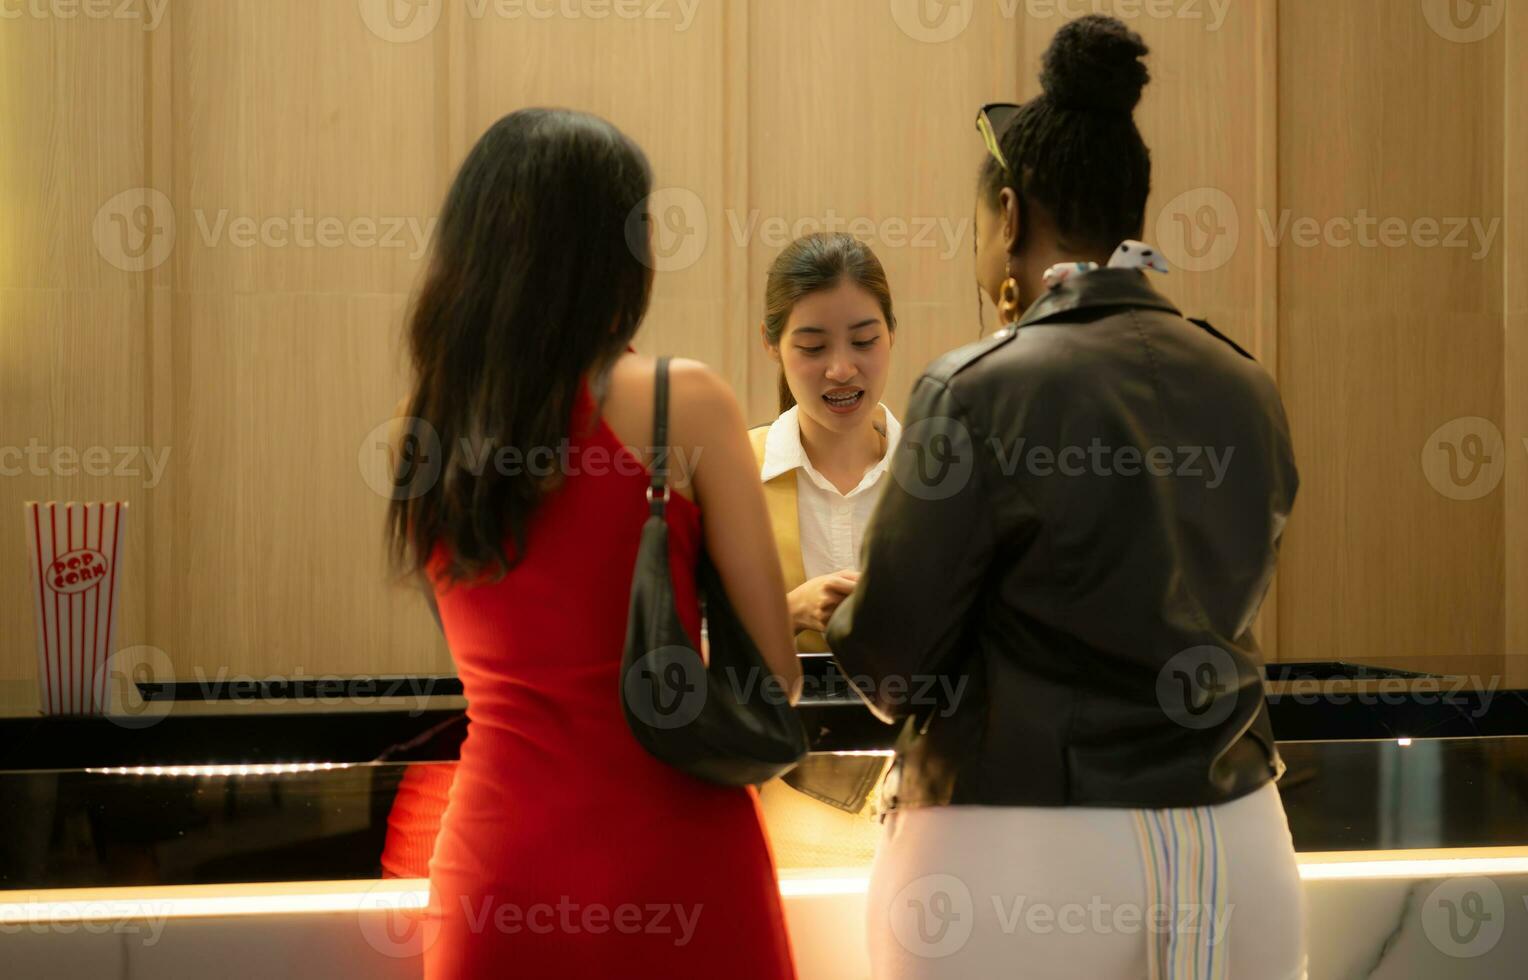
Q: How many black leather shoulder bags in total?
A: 1